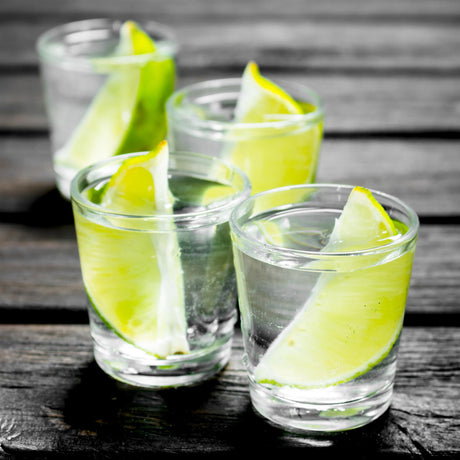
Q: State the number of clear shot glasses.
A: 4